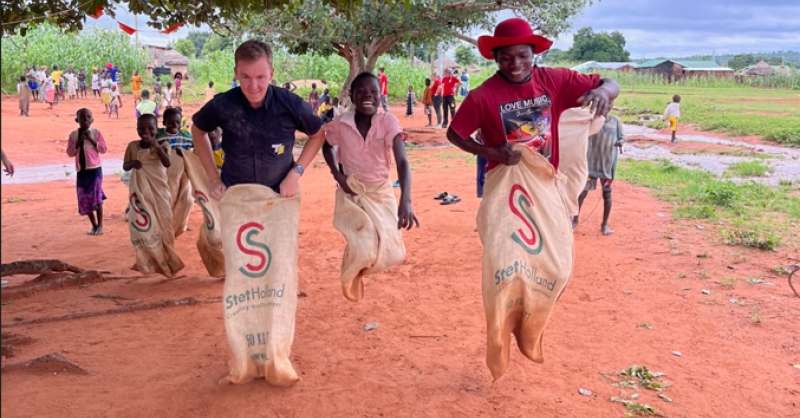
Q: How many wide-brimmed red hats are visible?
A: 1